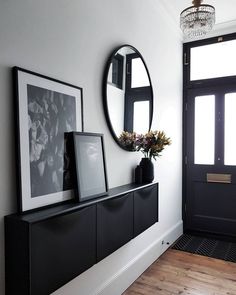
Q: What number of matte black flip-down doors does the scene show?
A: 3